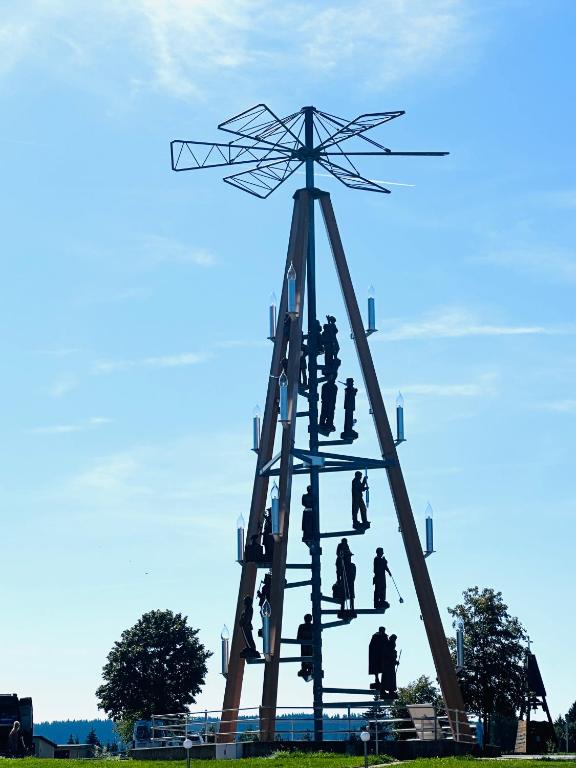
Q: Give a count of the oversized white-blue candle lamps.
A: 12